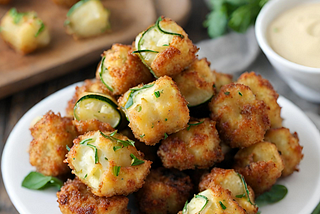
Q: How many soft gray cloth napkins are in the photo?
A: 1